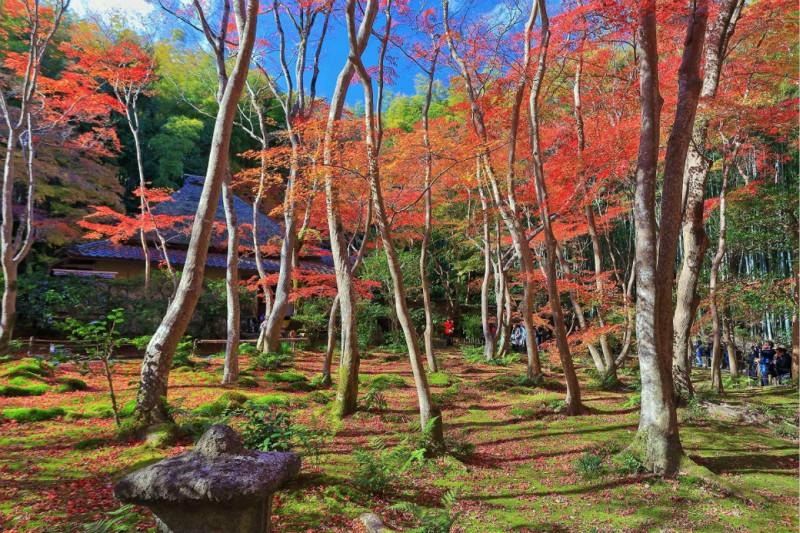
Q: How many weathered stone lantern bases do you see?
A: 1